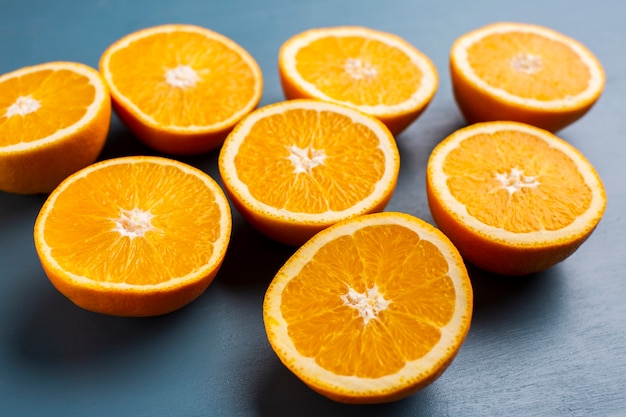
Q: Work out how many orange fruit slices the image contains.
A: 8